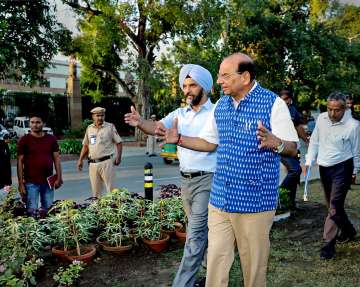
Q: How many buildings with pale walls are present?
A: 1